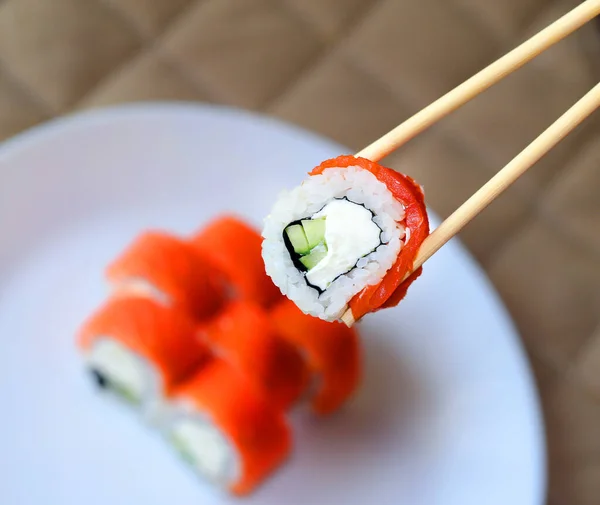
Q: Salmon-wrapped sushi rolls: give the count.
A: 7